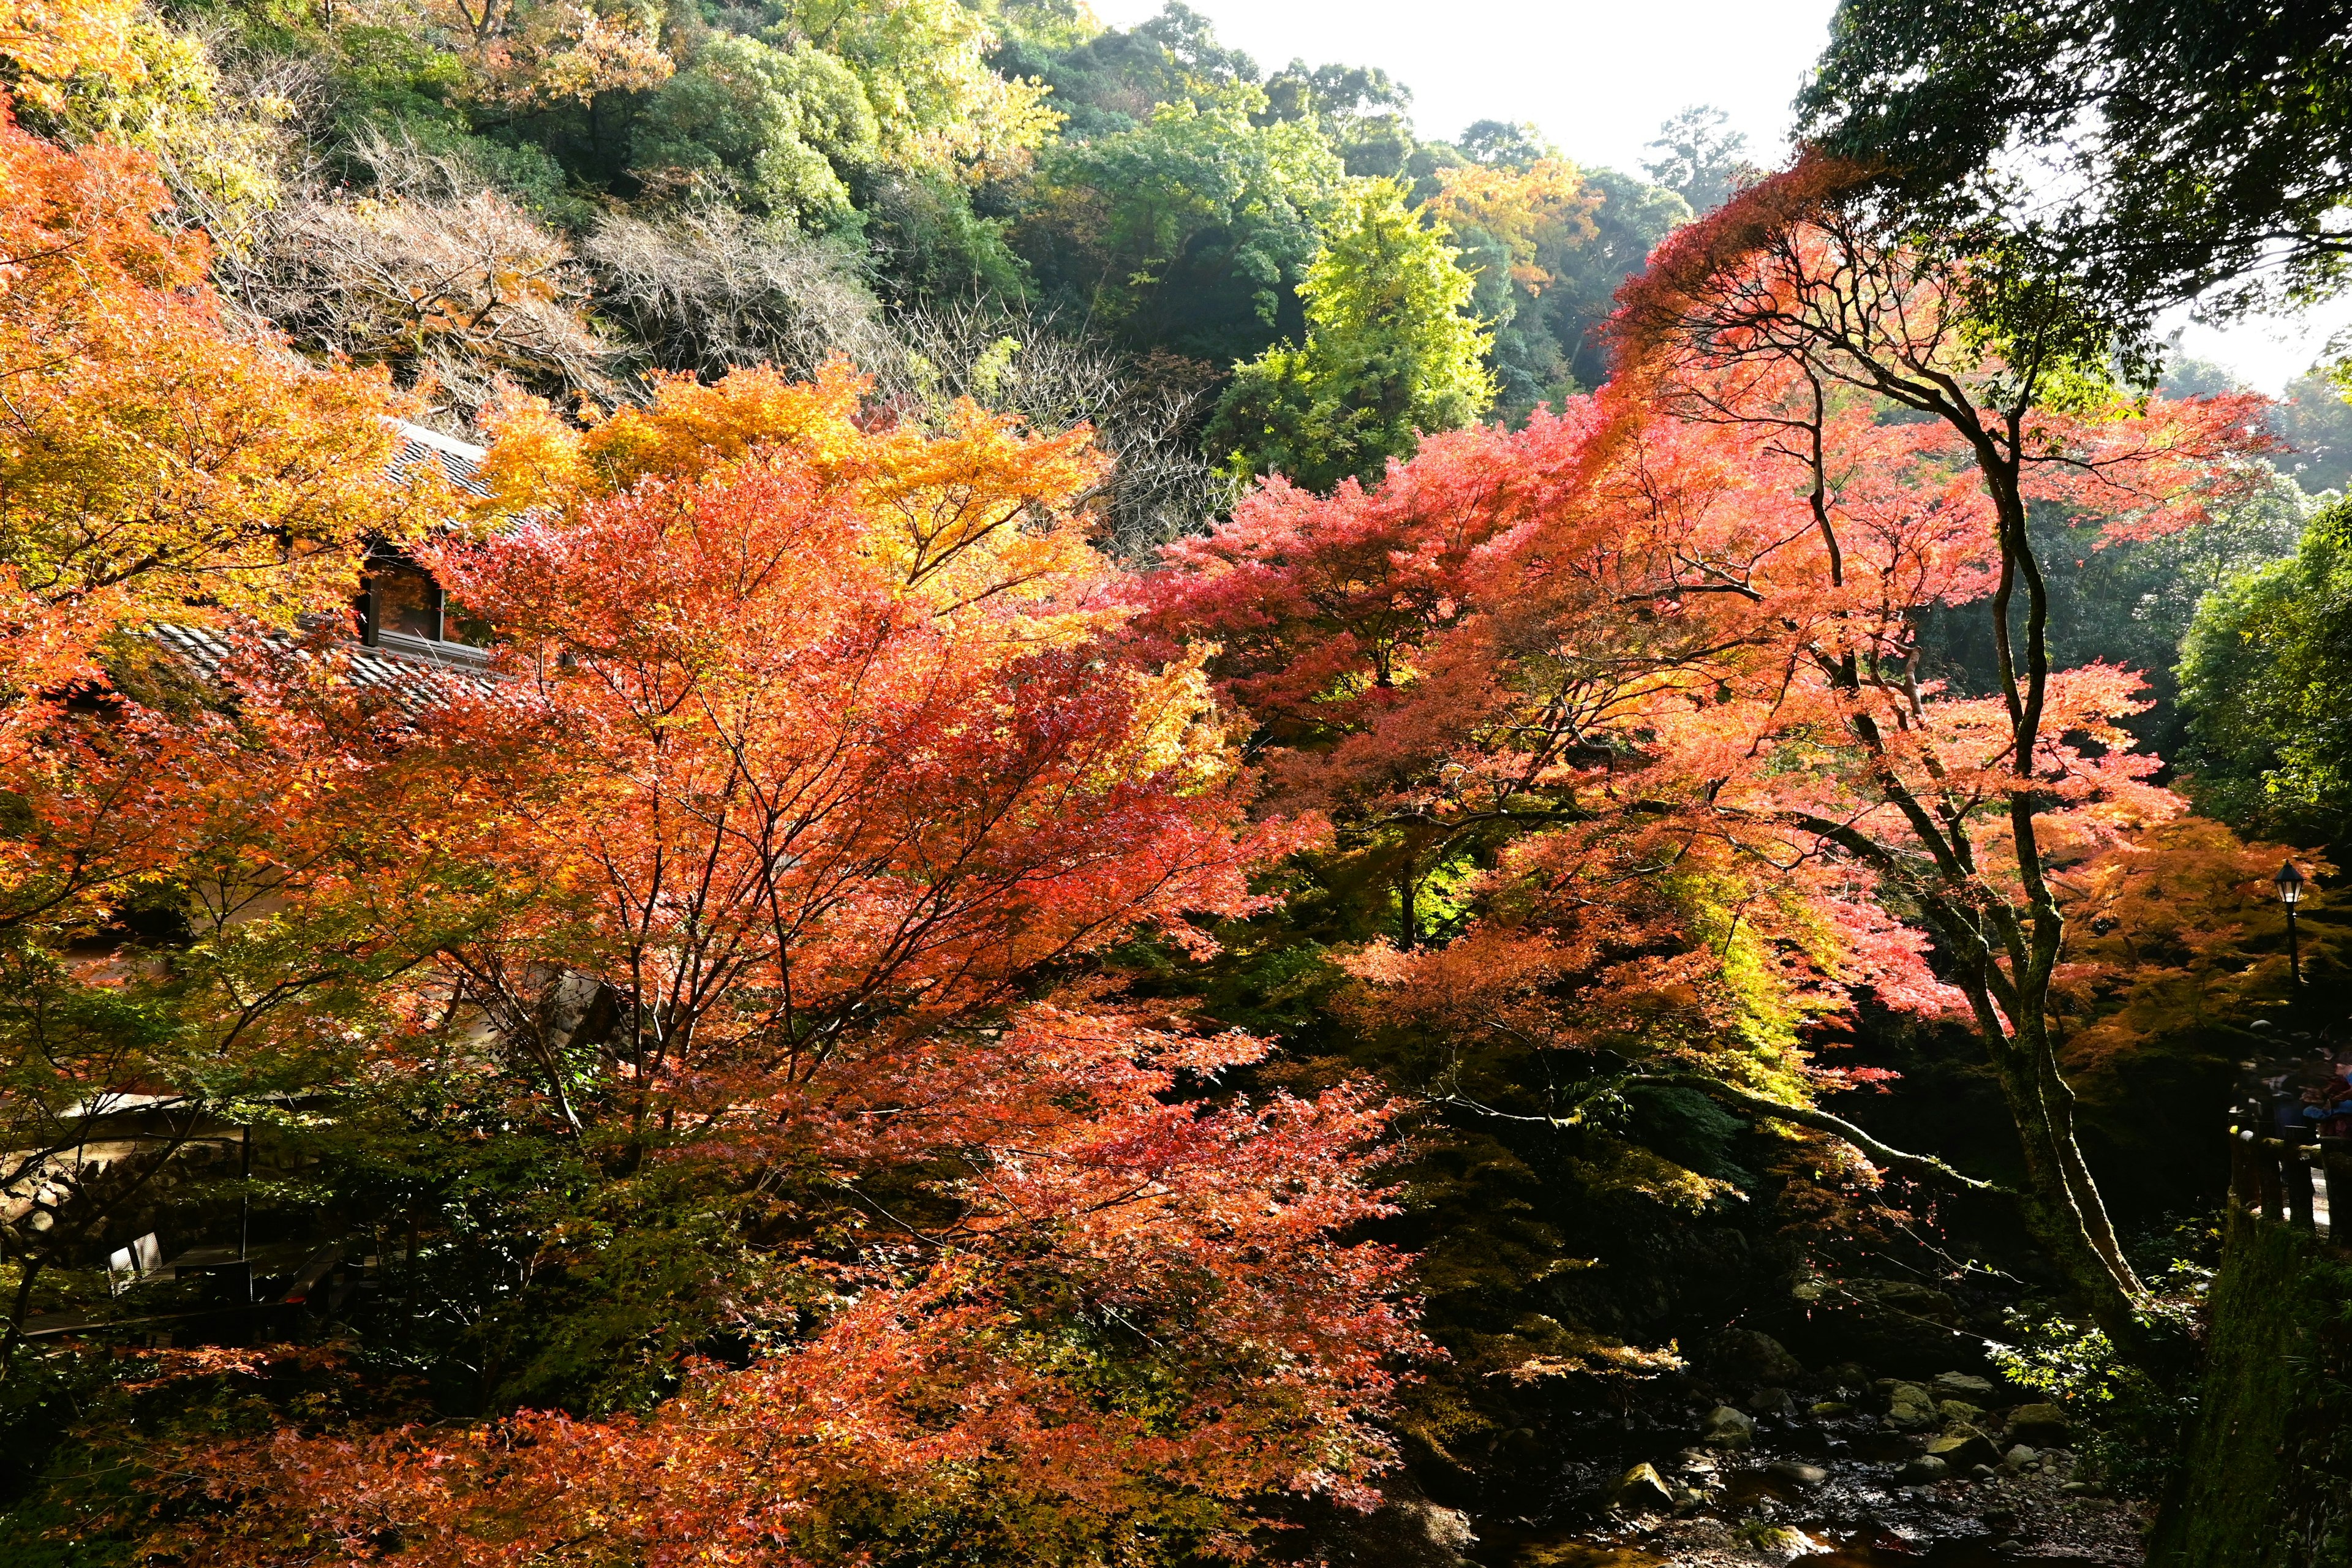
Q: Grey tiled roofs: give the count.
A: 2